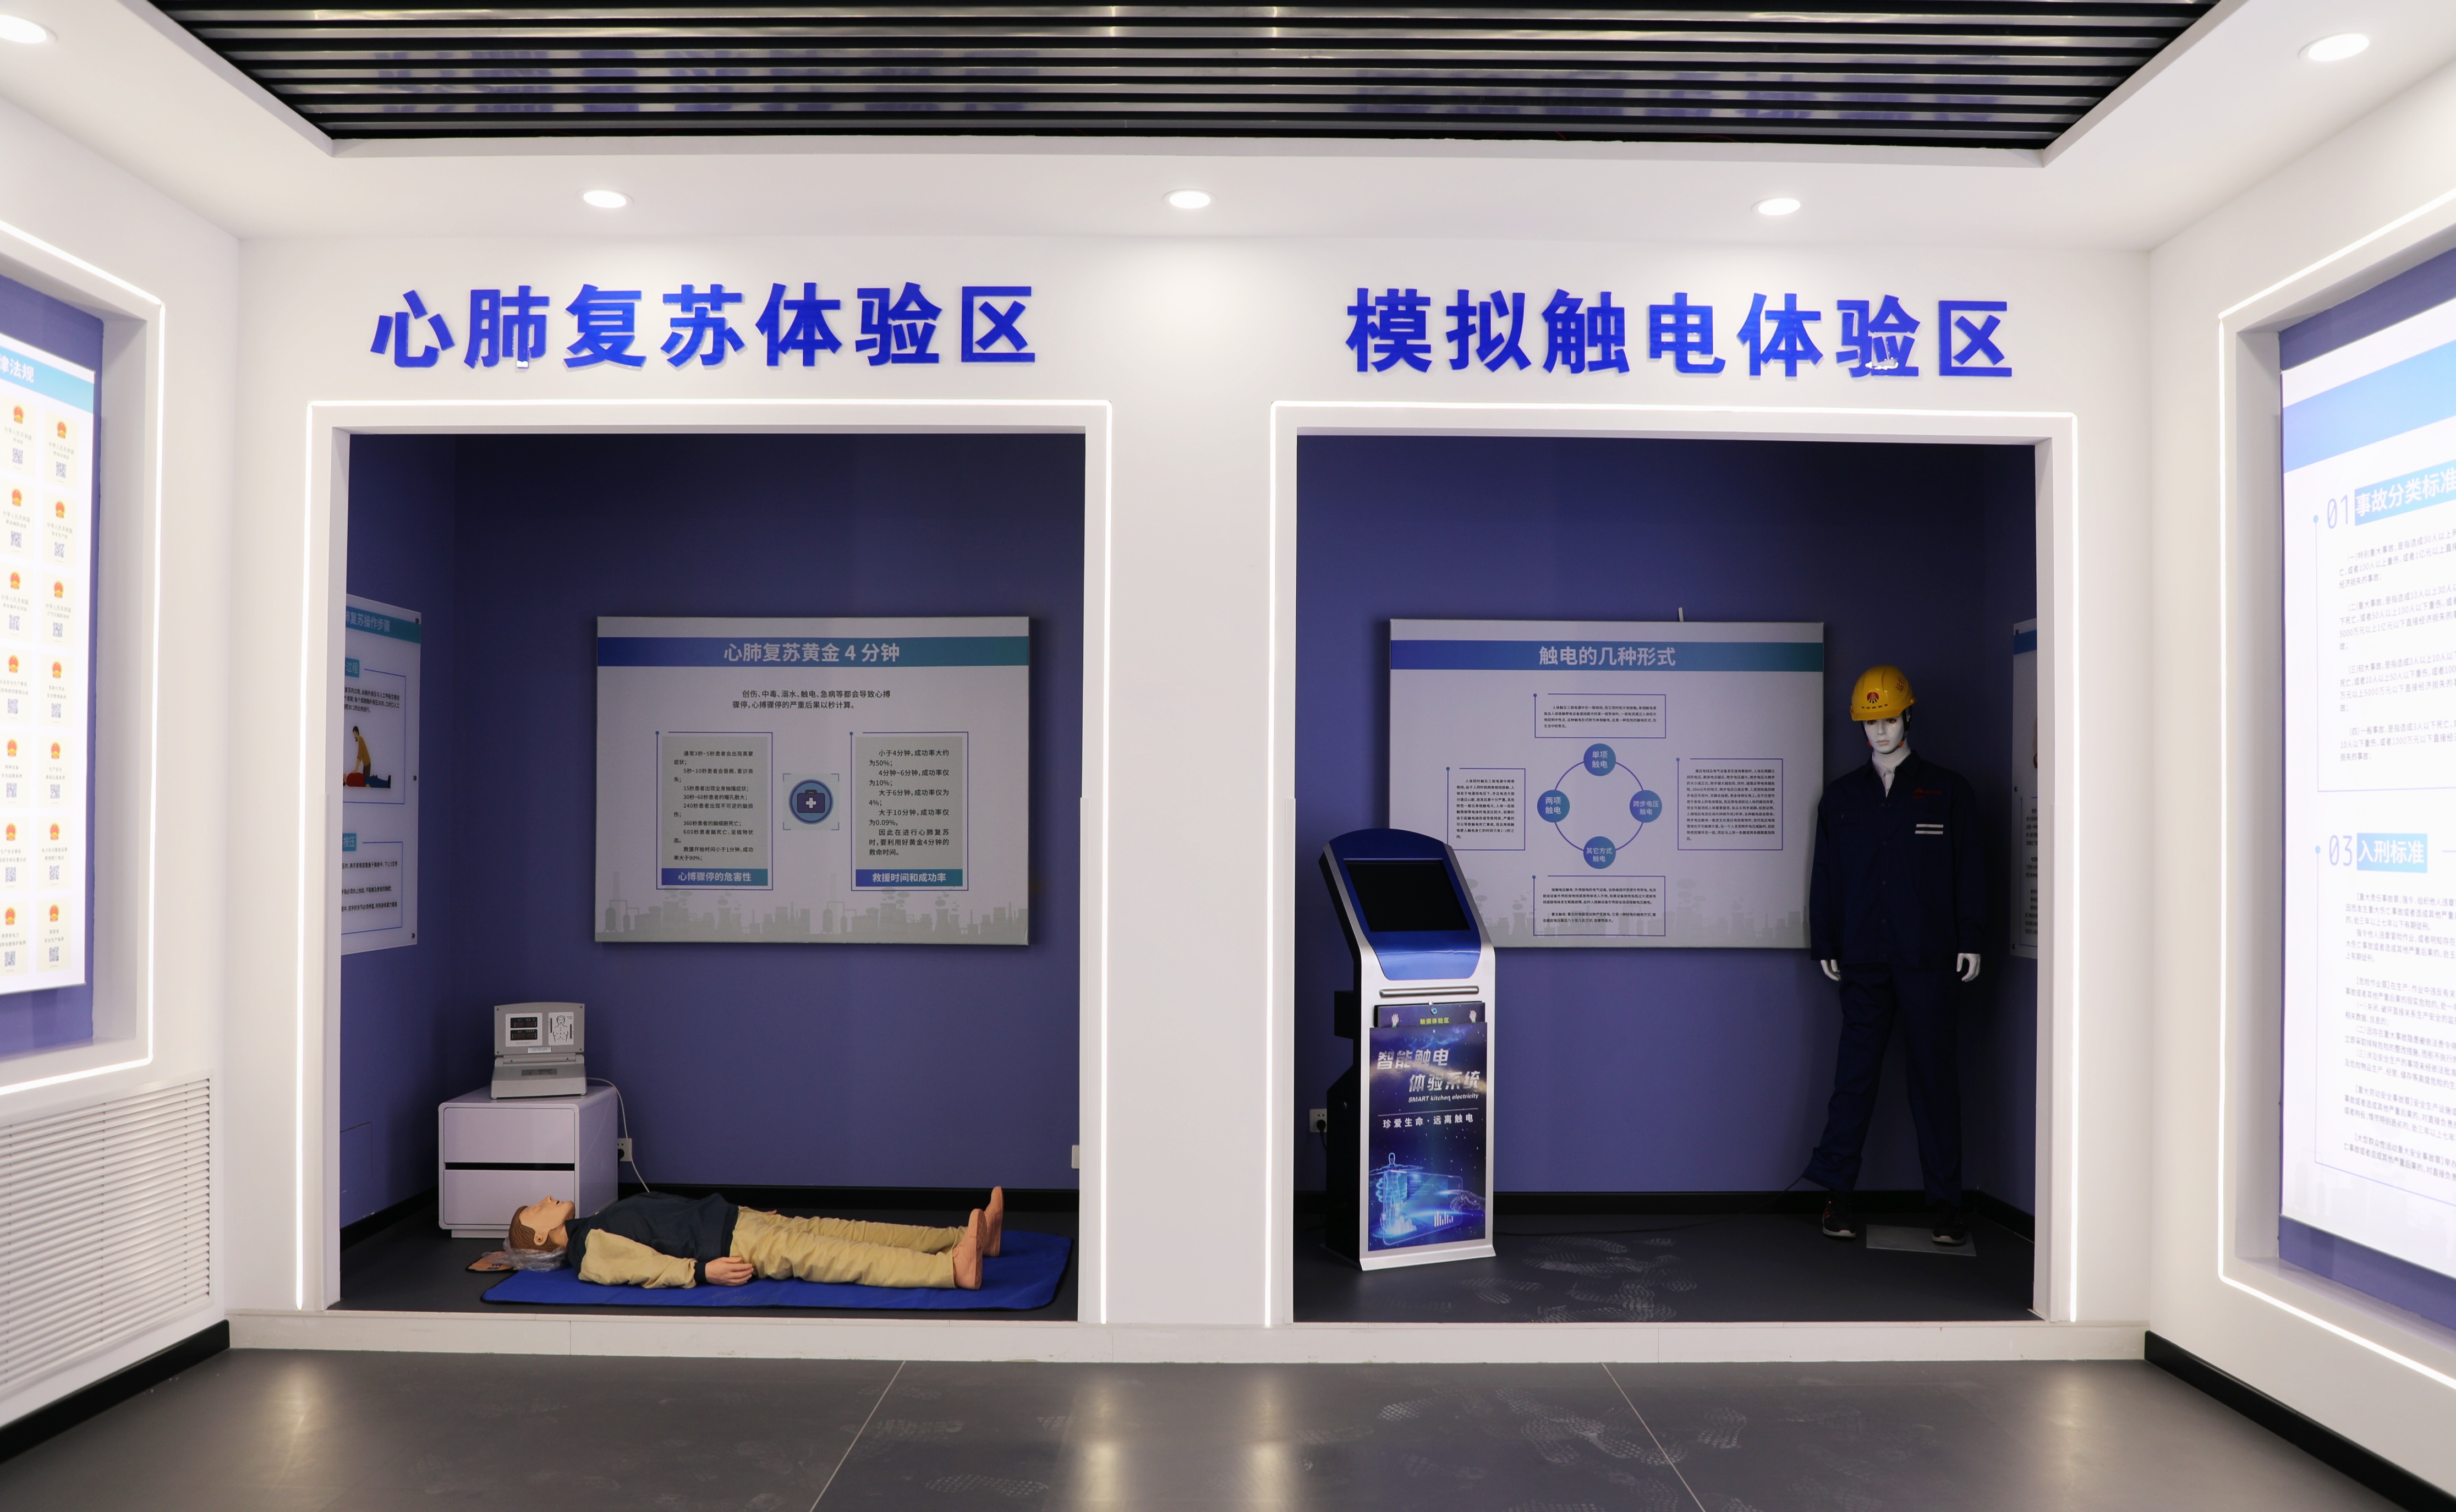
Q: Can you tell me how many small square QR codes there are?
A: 14